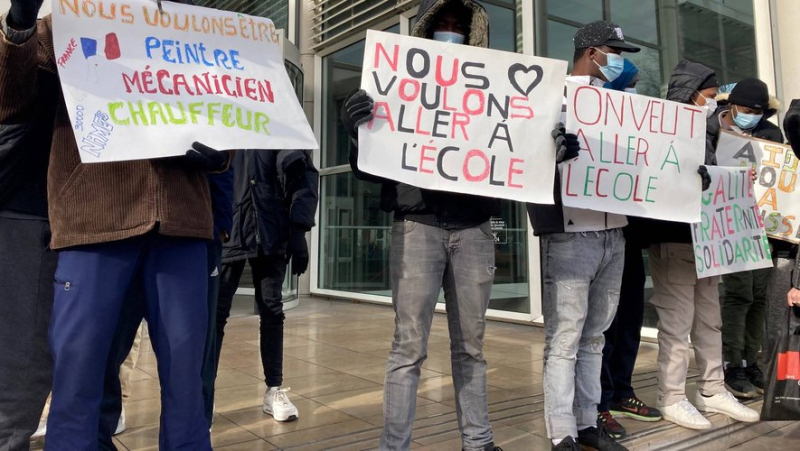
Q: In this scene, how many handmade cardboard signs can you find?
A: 5